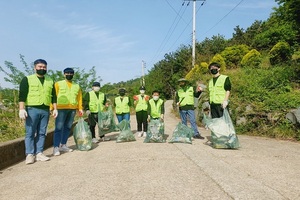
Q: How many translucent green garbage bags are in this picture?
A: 6